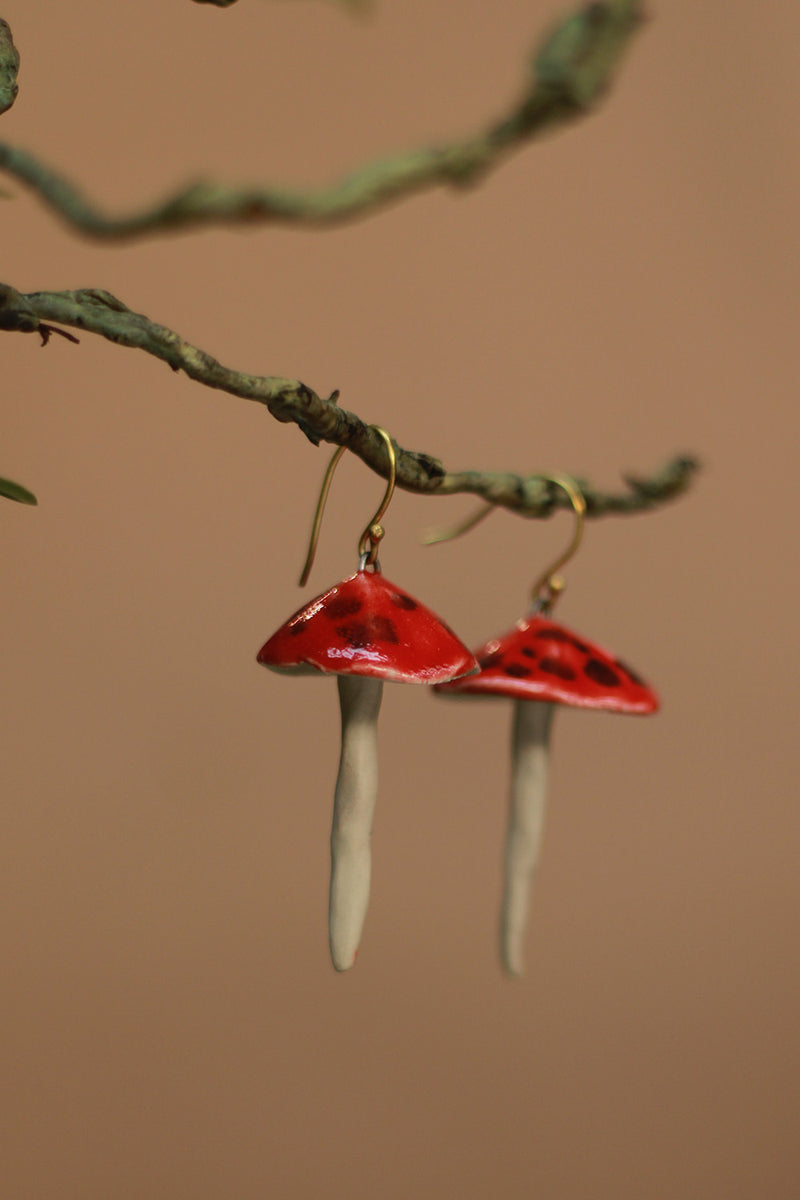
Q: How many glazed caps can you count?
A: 2